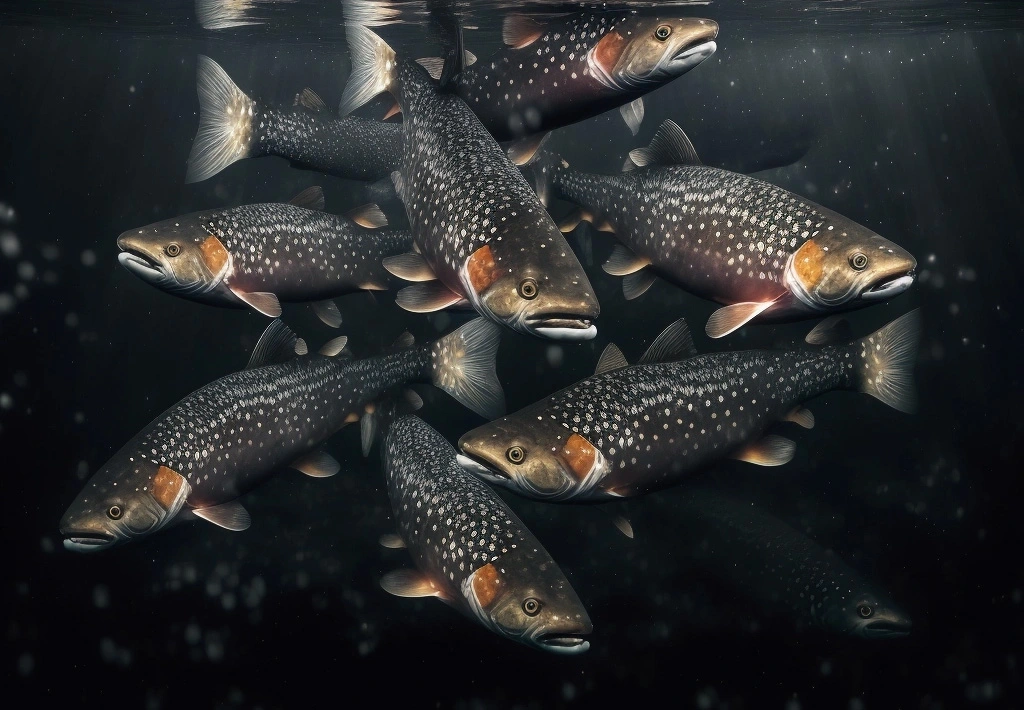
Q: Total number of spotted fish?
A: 9